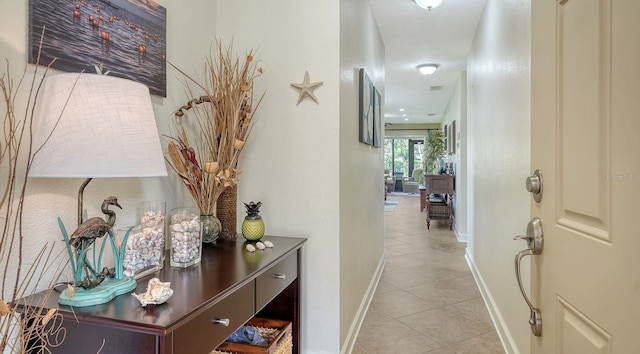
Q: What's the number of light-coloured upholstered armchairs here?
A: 2